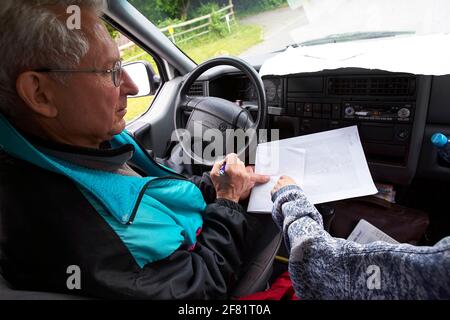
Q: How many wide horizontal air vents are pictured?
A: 1